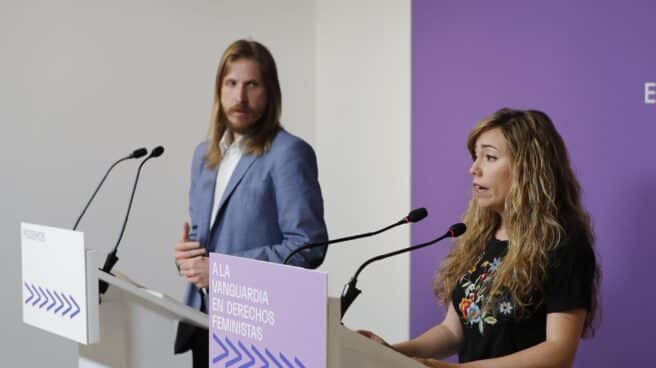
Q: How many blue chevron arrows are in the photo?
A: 14